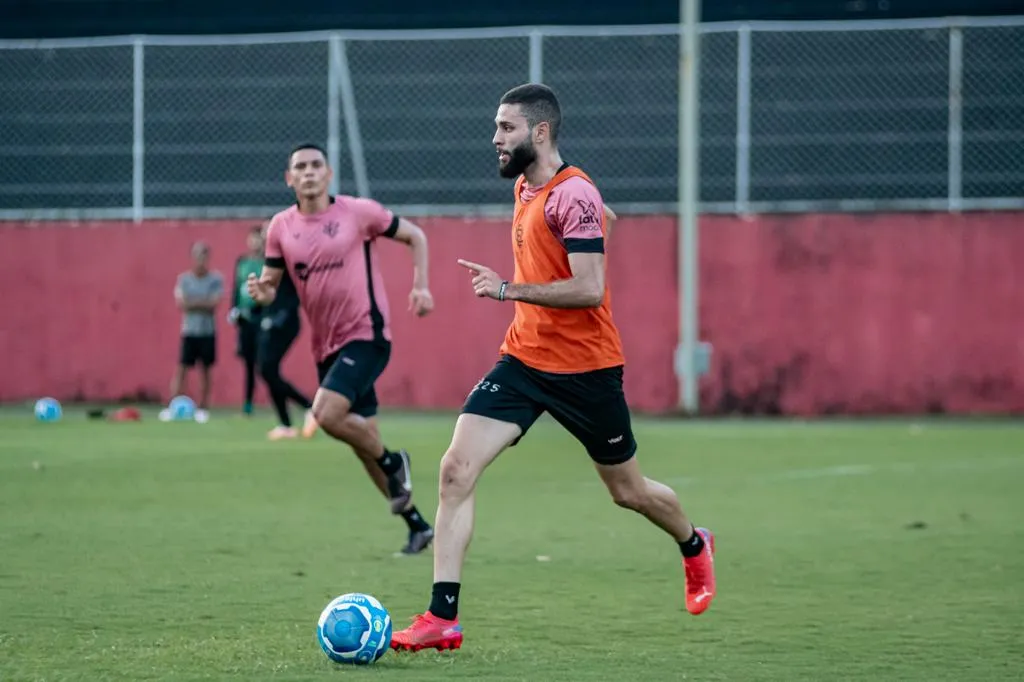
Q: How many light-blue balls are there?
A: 3